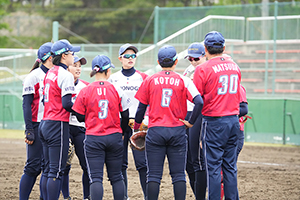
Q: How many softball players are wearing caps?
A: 8